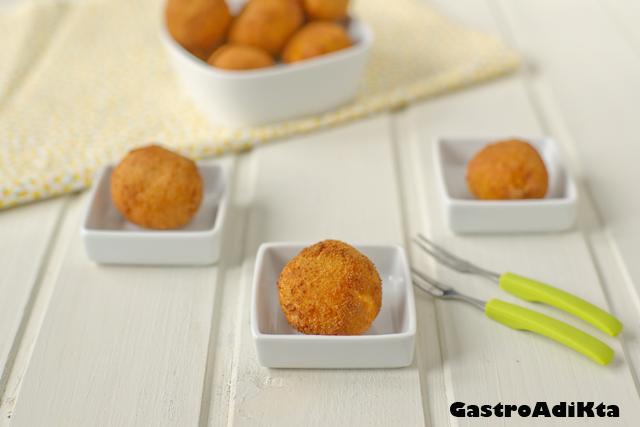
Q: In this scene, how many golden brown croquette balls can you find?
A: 8